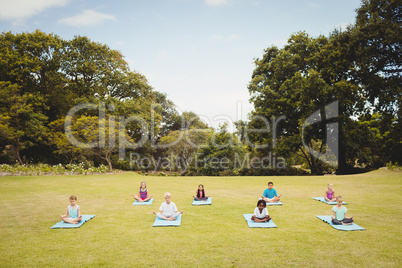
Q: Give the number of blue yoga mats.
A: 8